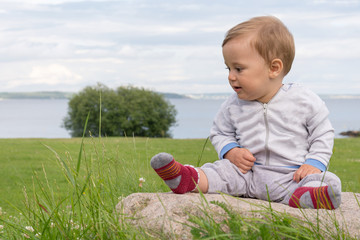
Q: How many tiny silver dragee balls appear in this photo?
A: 0